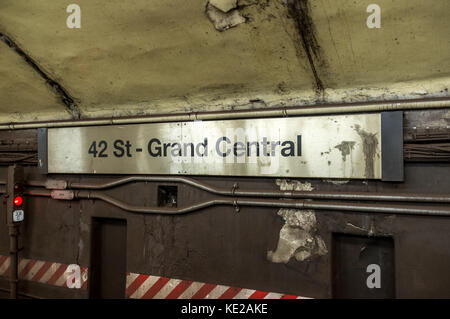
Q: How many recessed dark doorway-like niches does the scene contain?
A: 2